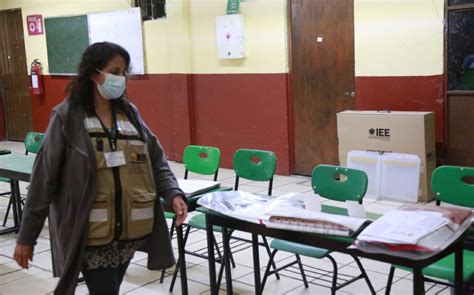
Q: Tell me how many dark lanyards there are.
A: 1